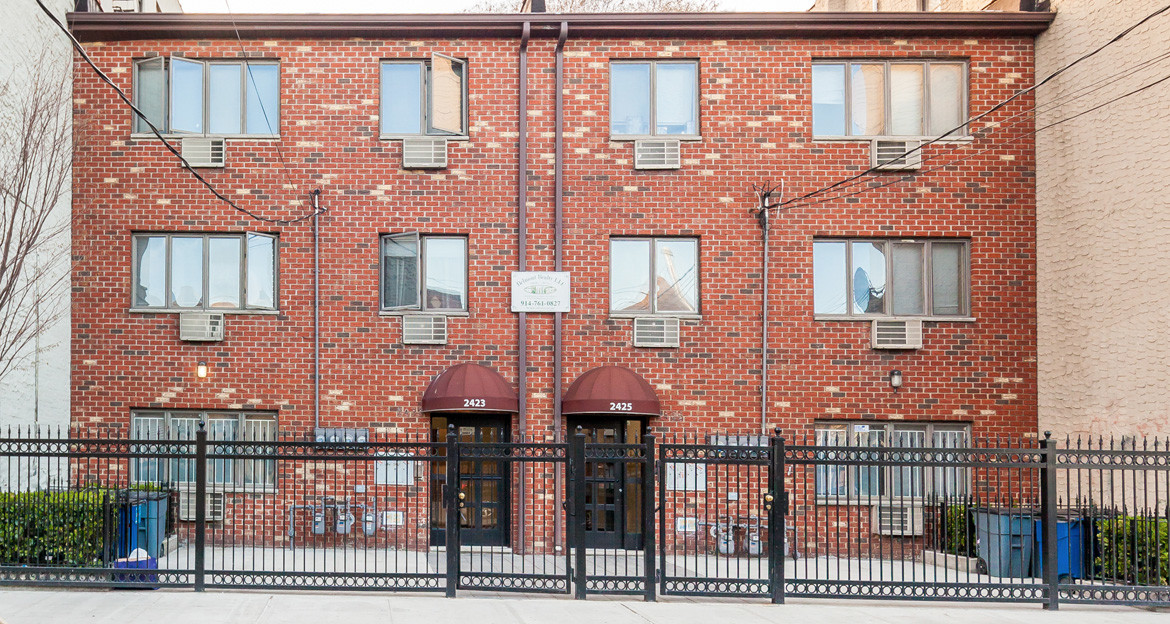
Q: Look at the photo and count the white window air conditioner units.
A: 10